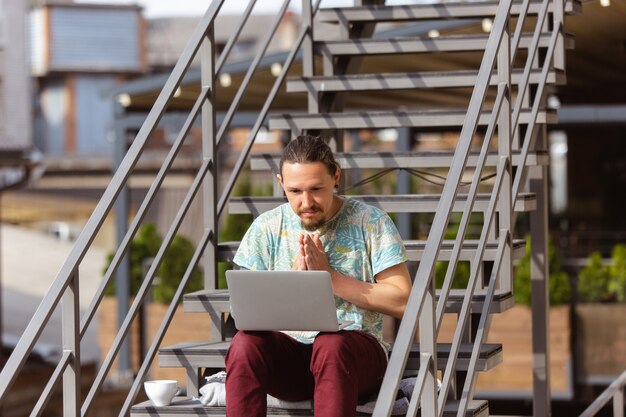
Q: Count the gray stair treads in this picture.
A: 10